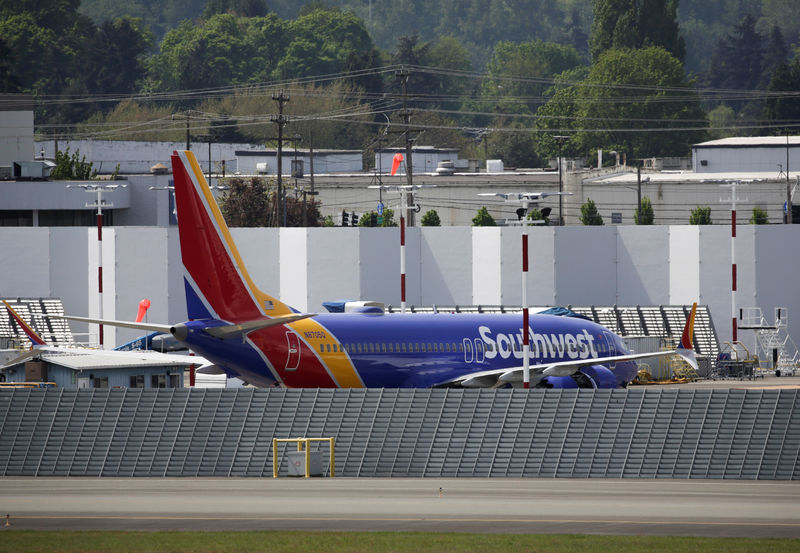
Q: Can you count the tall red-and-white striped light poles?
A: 4